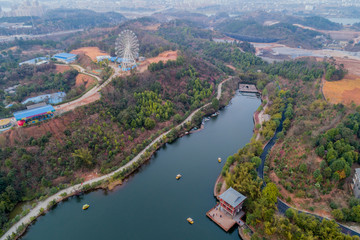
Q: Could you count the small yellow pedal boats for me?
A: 4